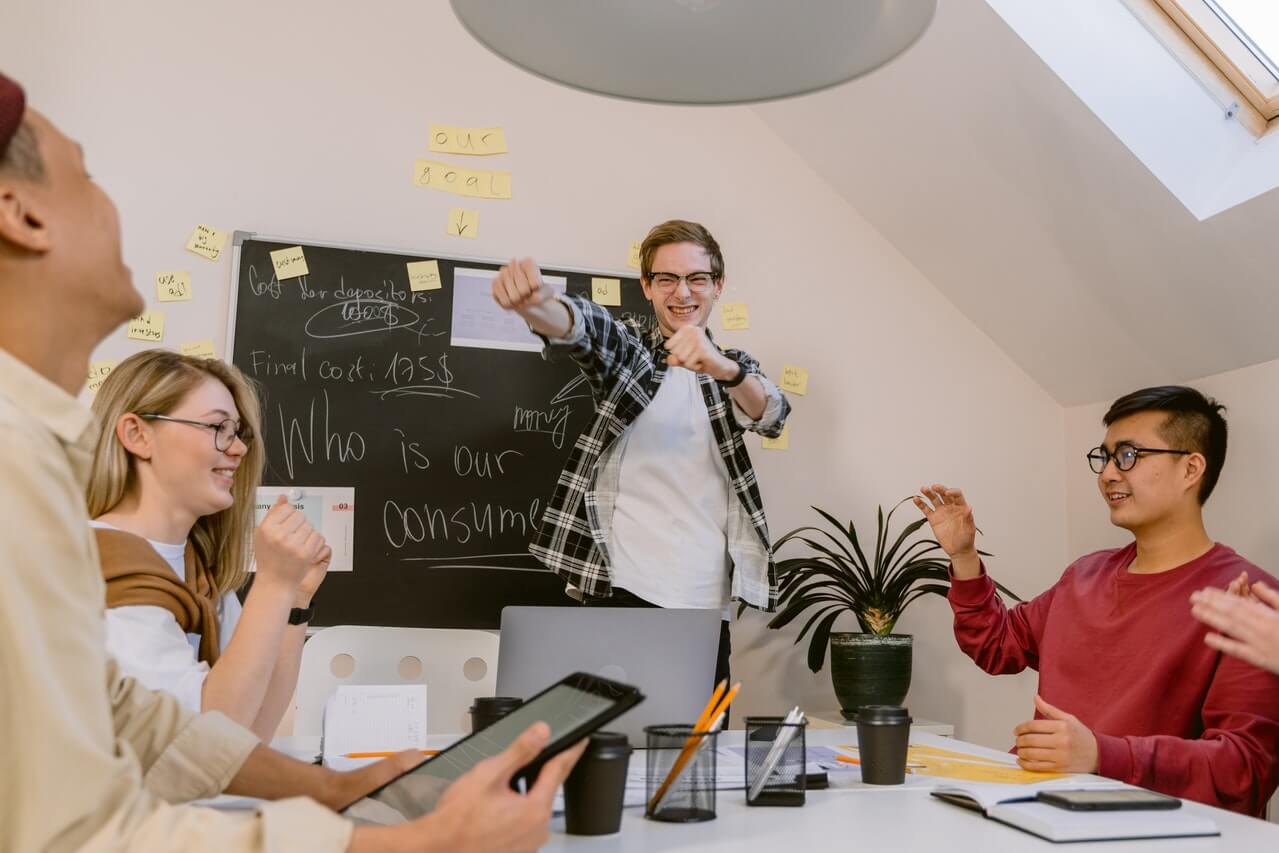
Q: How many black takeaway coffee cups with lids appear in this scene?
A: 3